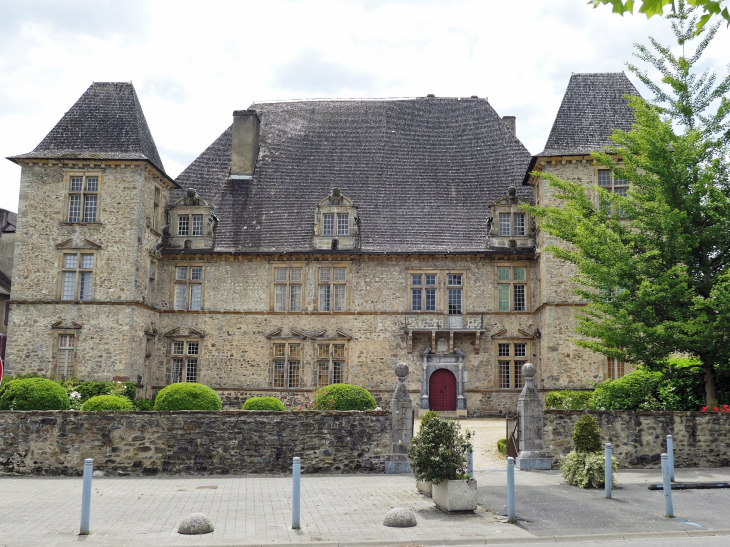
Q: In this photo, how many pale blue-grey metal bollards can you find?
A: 7